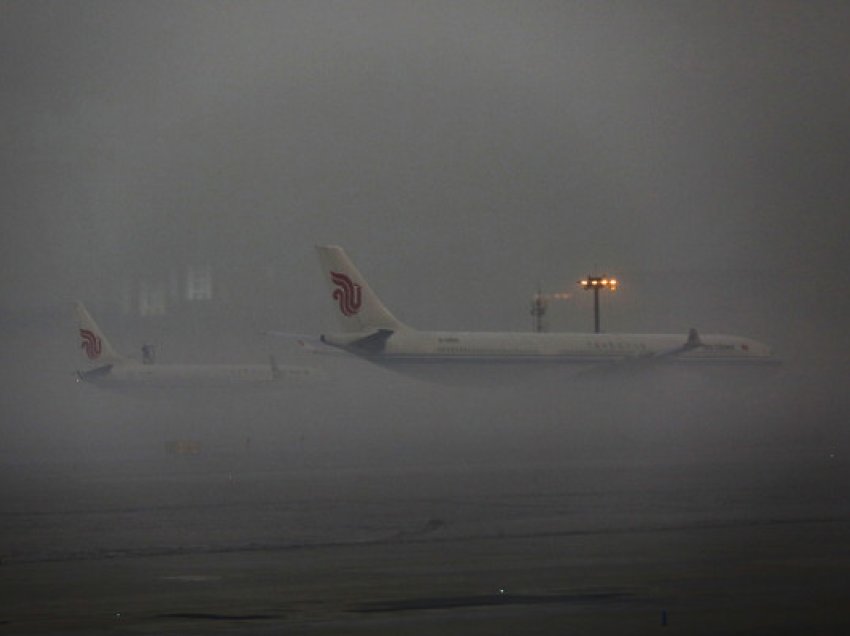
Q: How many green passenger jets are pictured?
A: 0